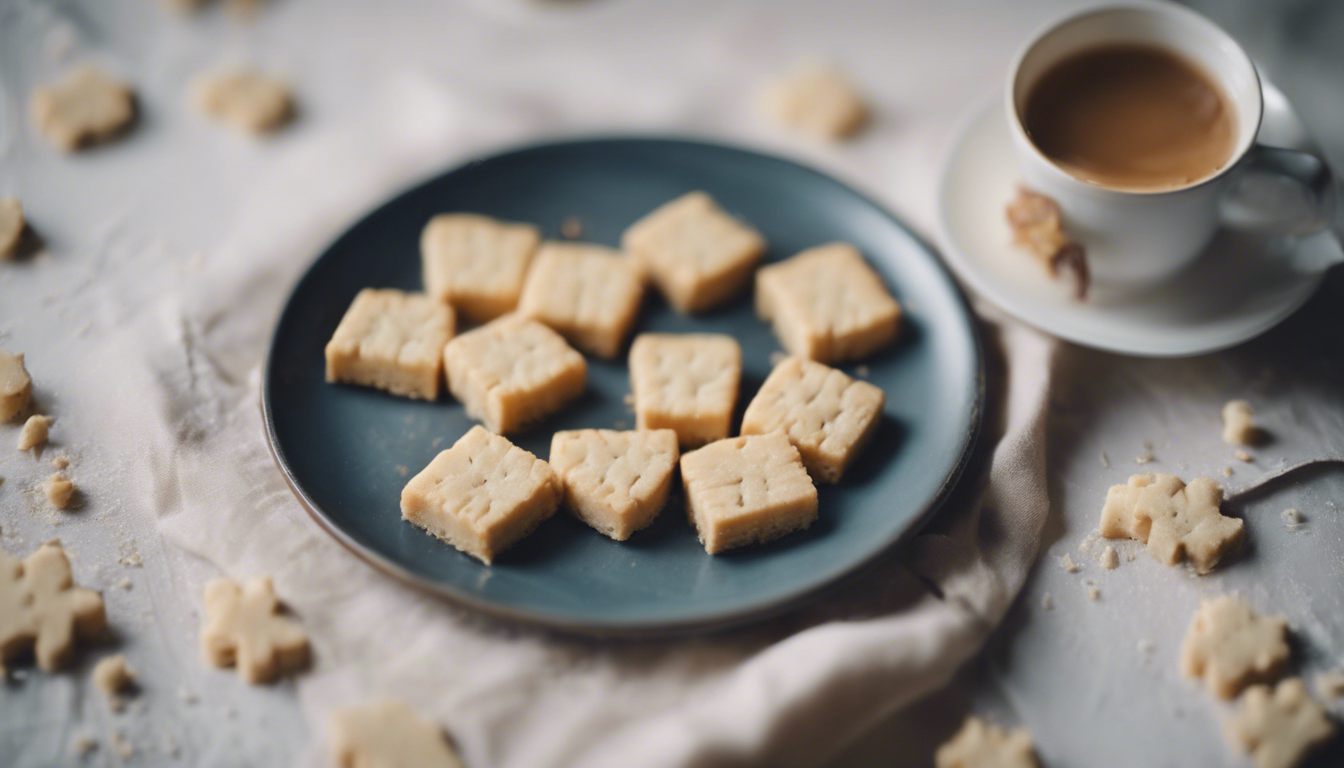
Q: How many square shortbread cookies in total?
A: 11